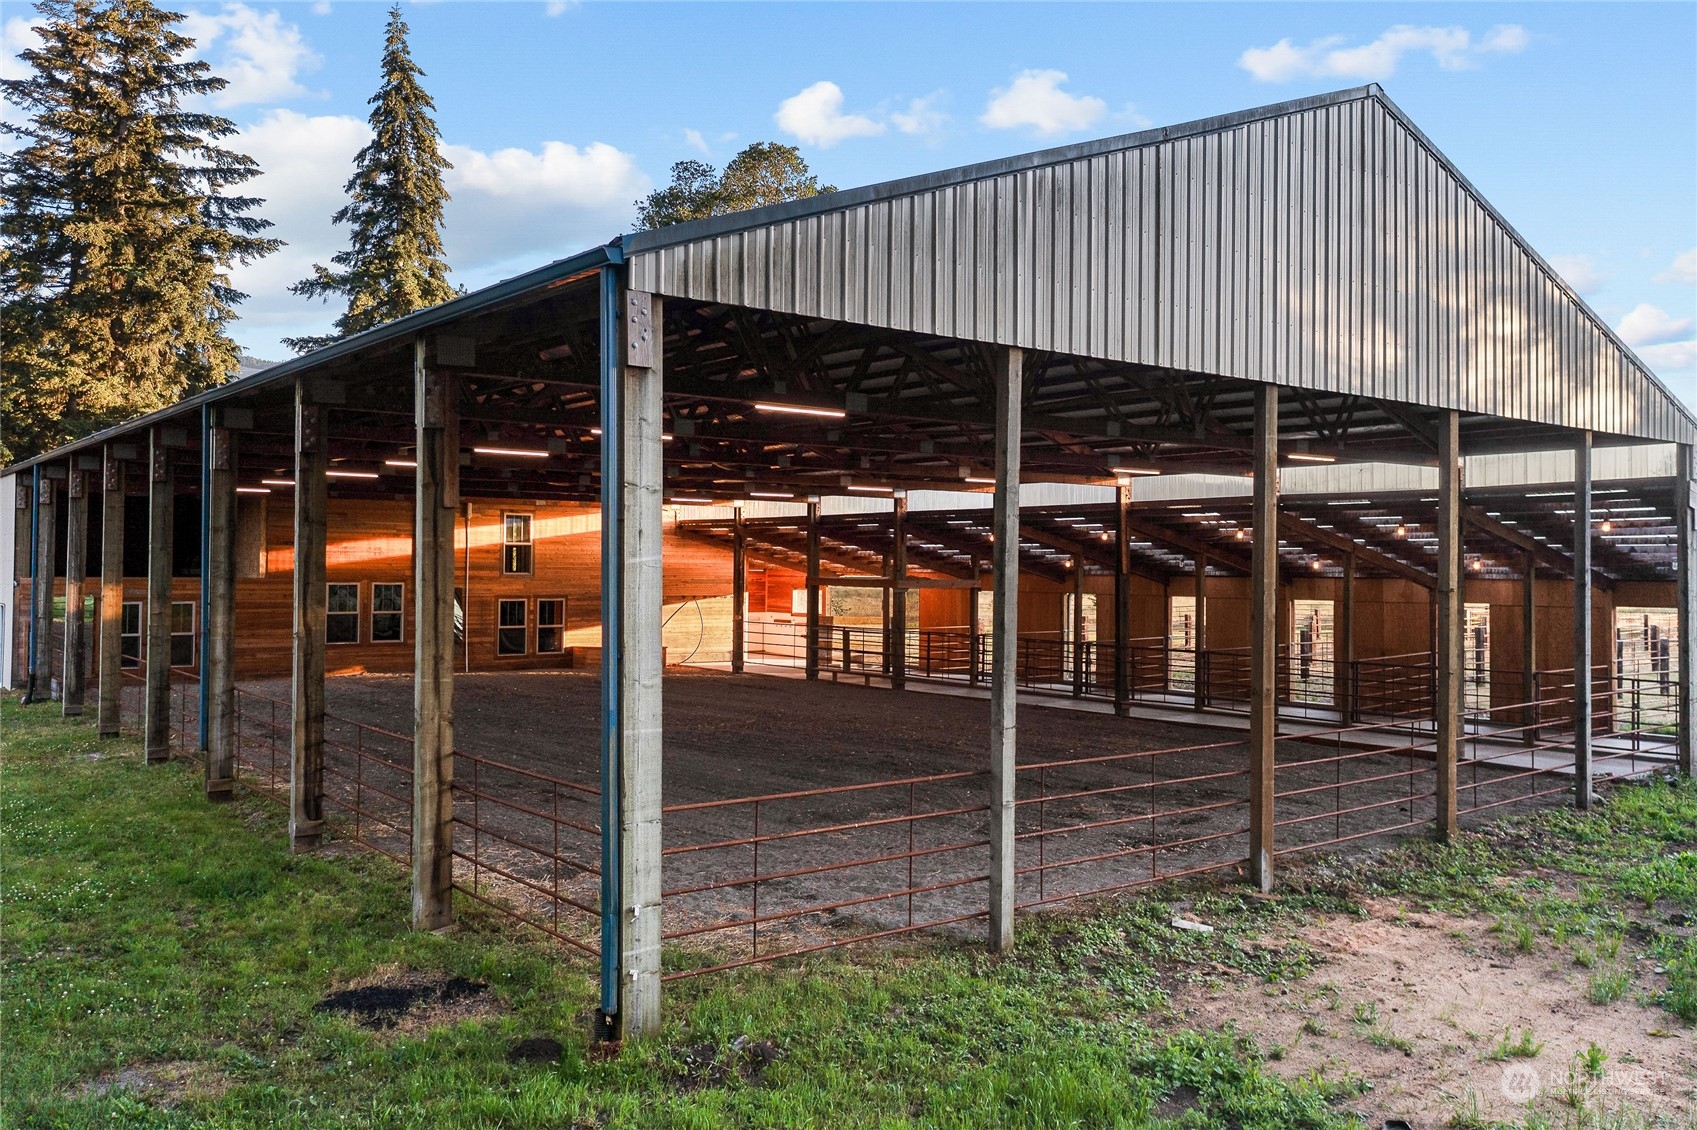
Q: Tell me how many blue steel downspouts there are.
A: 3